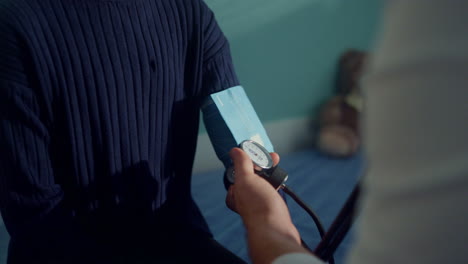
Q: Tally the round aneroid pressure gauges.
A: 1